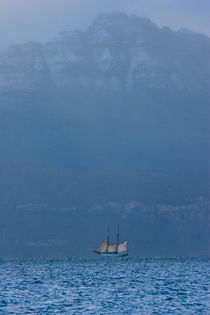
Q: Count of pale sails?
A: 3